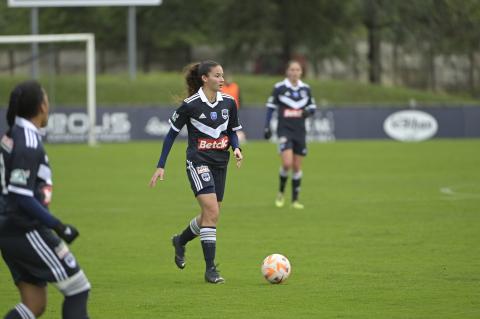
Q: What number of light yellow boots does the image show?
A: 2